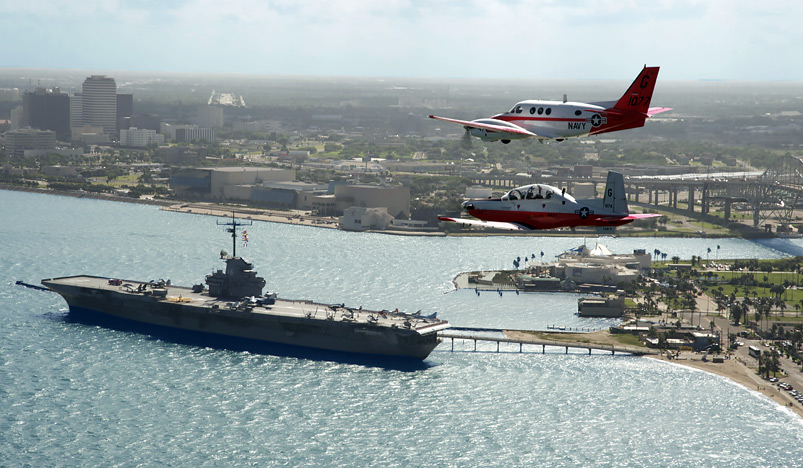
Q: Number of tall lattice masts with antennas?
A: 1